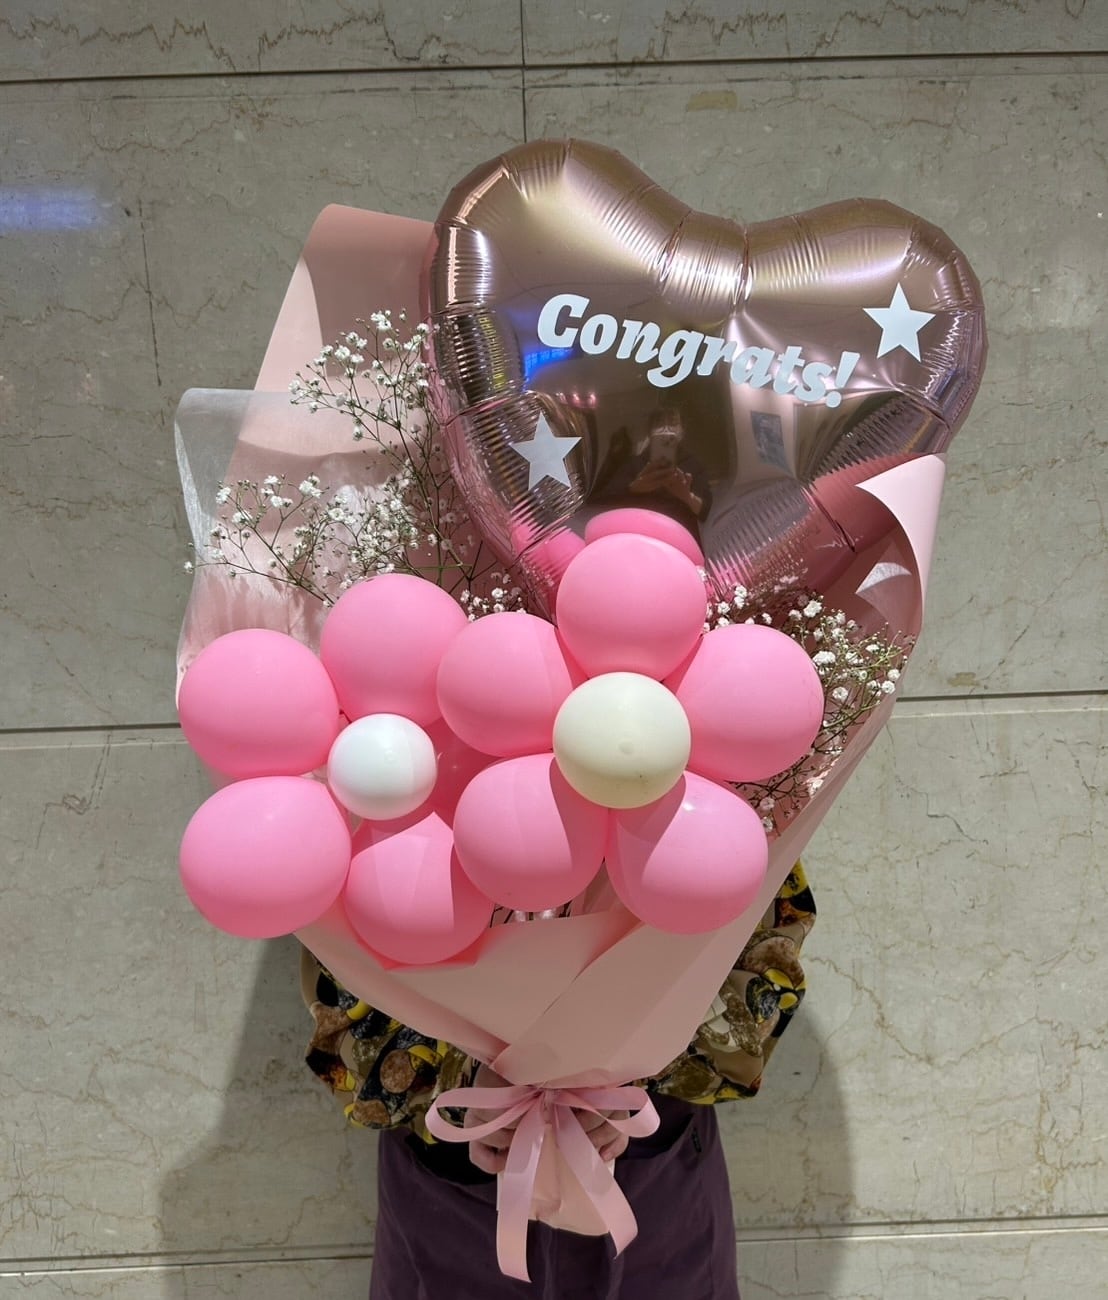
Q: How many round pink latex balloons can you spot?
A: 10